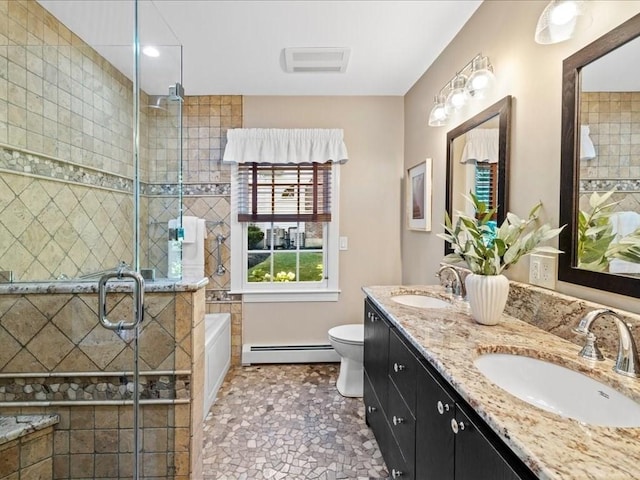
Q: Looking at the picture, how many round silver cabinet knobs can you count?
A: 8